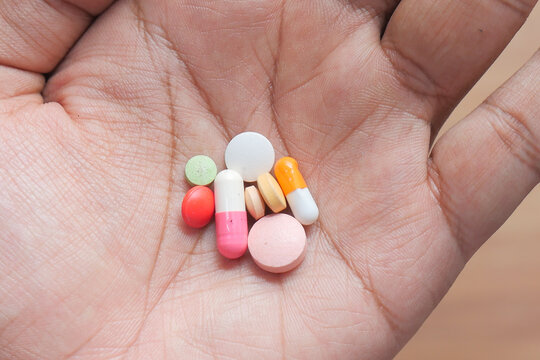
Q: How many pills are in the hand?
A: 8